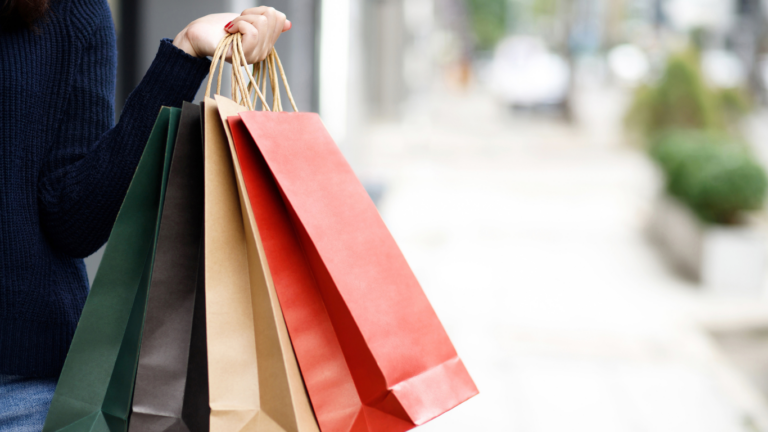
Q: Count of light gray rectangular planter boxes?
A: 1